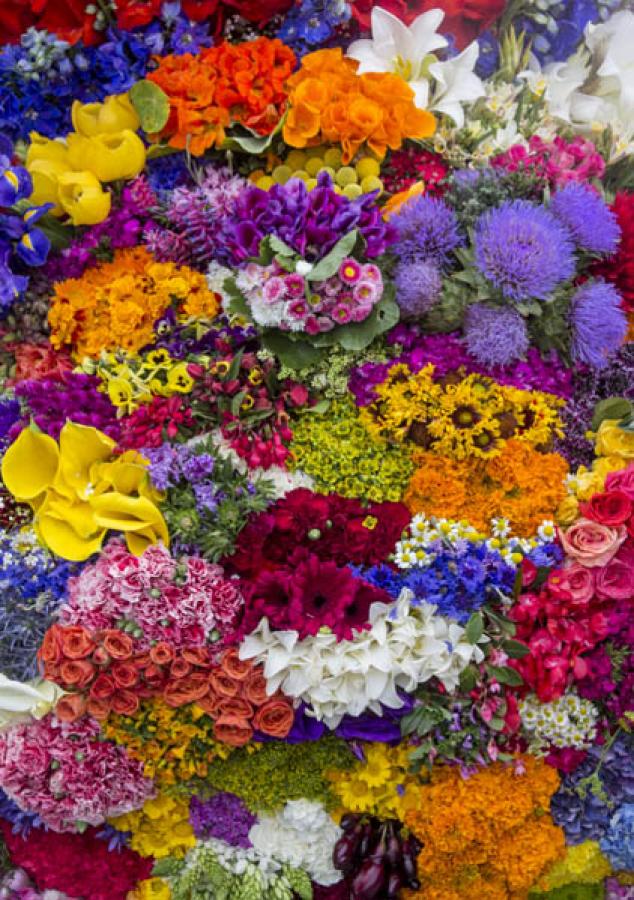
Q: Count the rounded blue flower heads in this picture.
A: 6